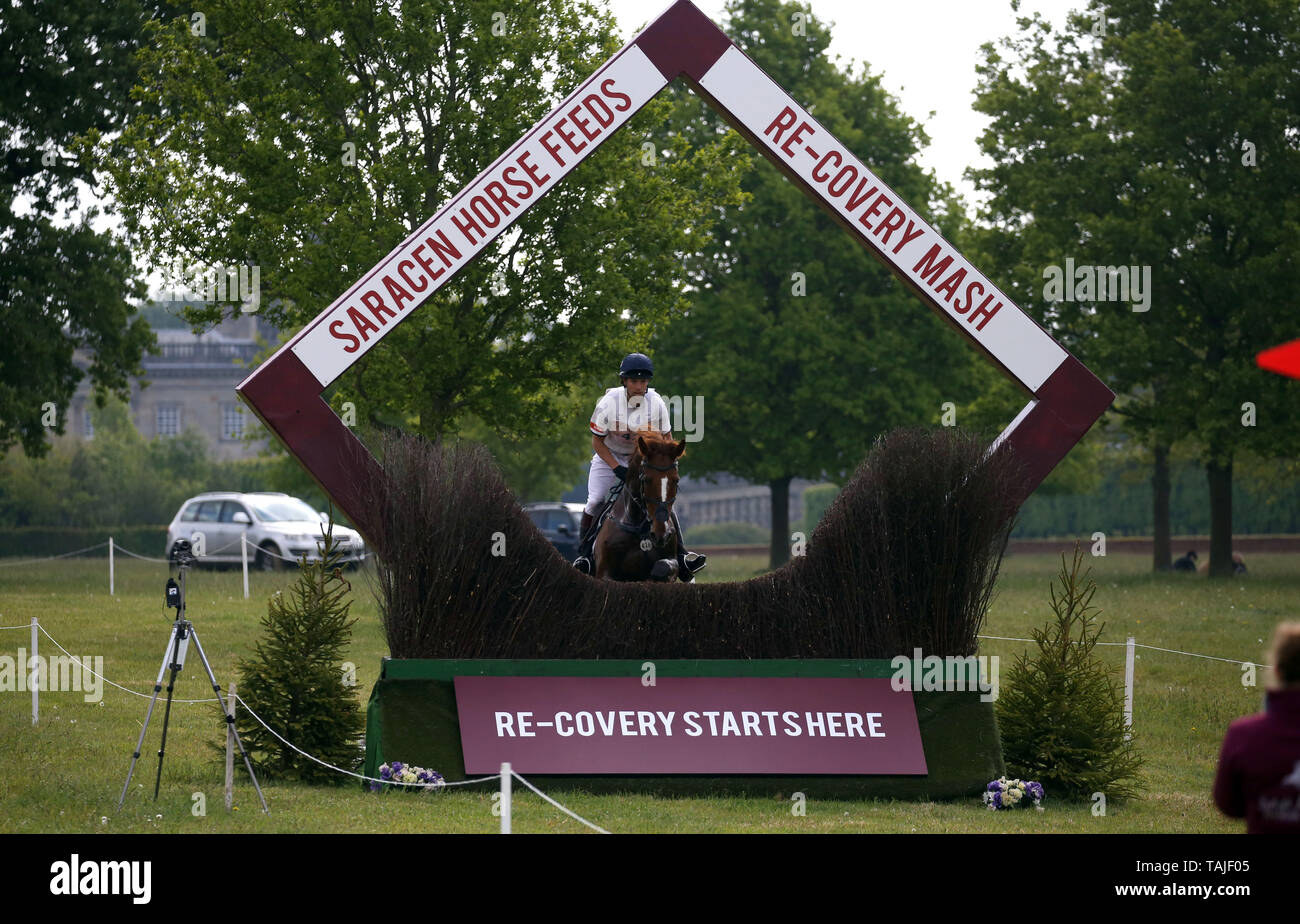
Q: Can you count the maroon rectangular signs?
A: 1